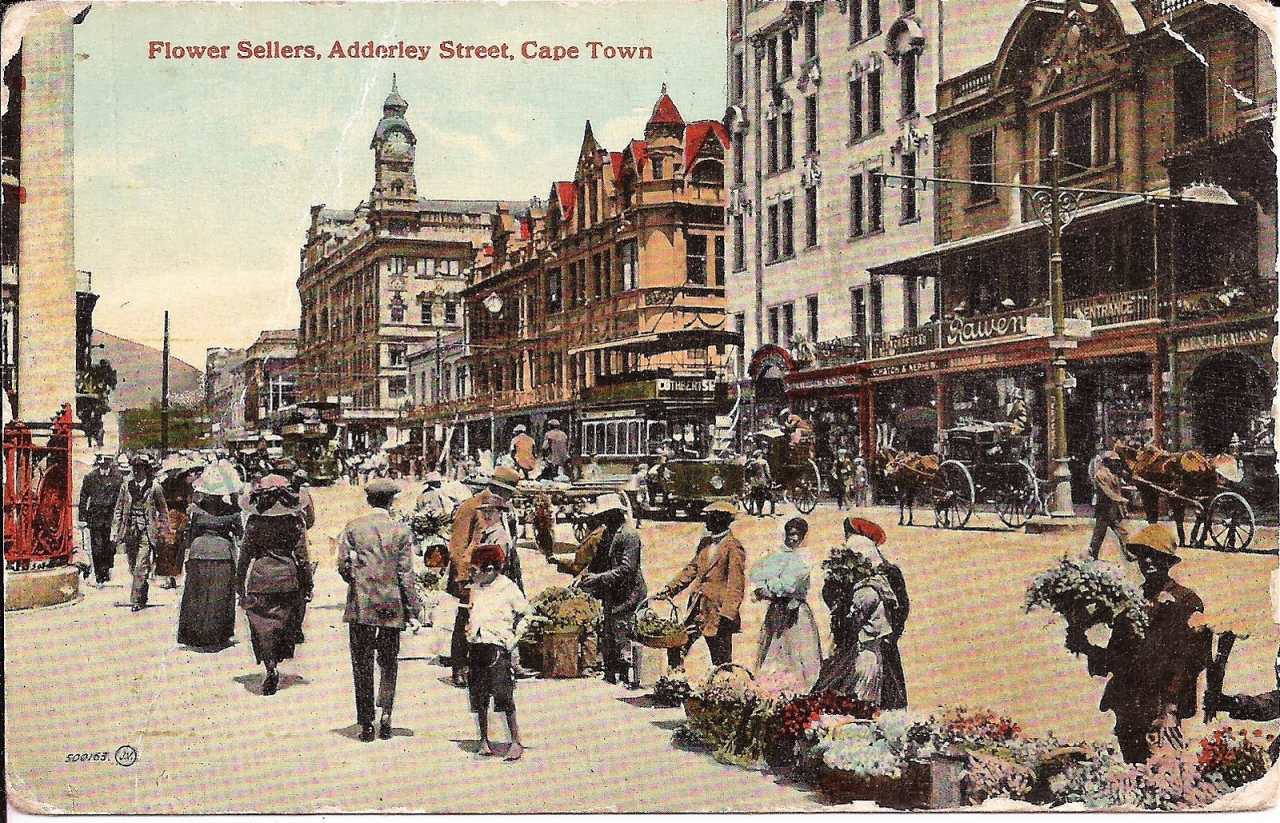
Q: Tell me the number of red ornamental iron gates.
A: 1